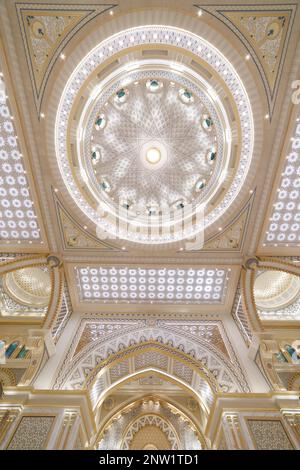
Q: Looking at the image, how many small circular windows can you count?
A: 12